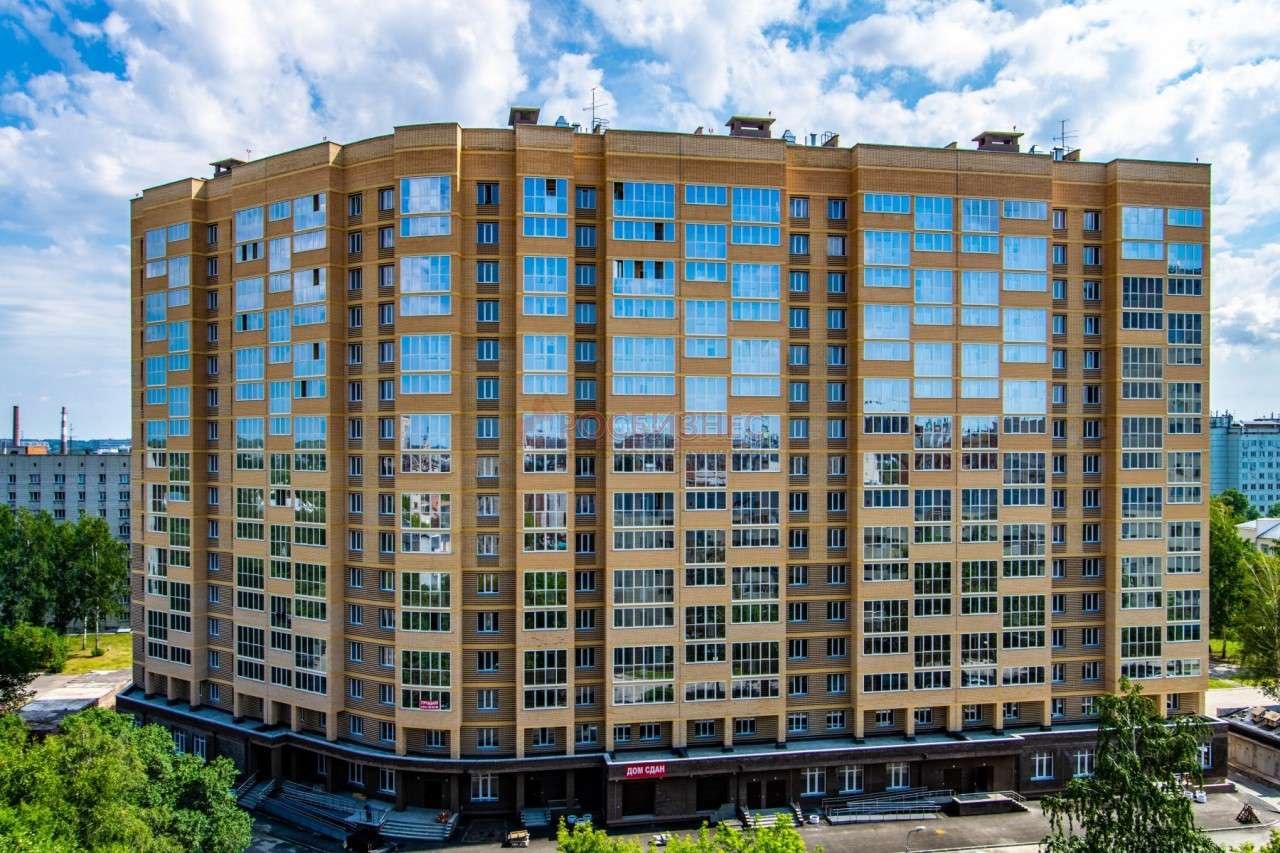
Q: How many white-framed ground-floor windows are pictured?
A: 12